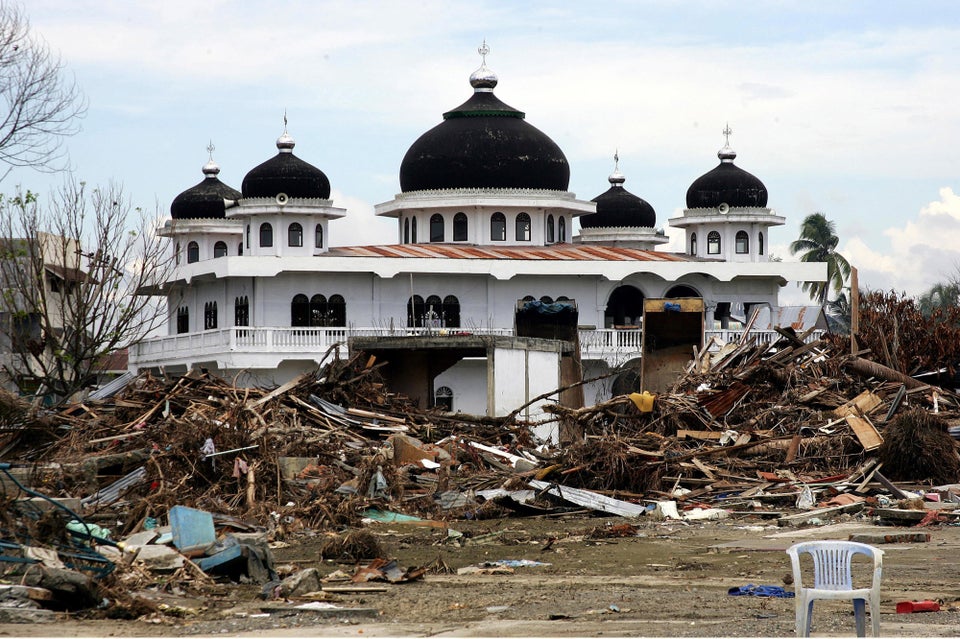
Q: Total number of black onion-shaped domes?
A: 5